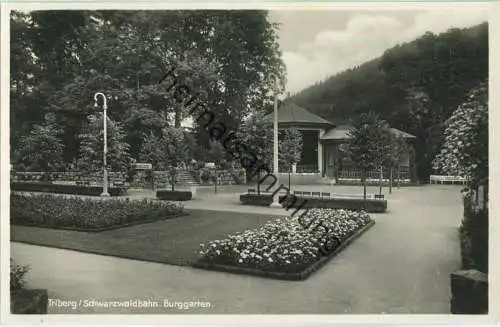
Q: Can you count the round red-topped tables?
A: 0